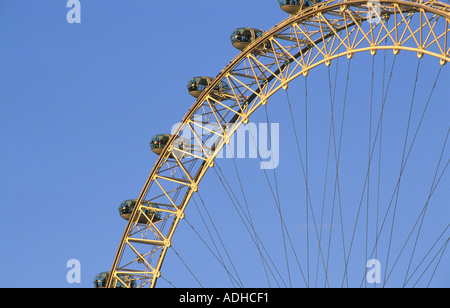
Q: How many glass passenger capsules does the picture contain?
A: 6